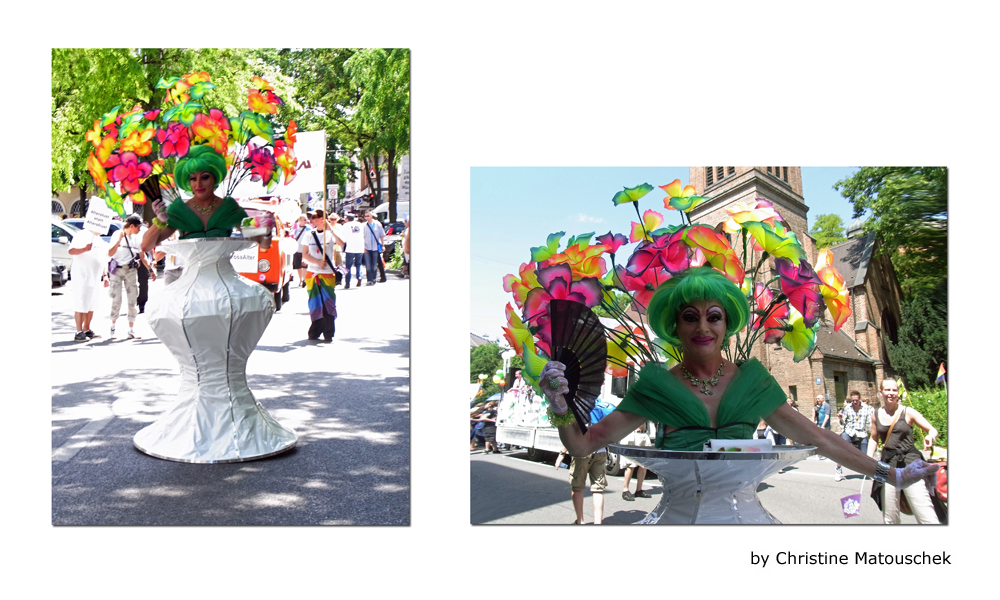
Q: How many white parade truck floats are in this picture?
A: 1